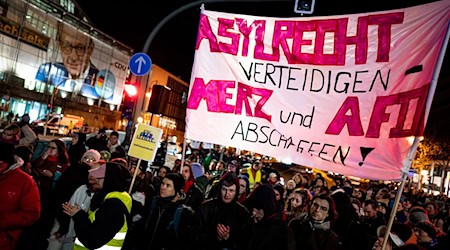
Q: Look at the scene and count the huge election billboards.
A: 1